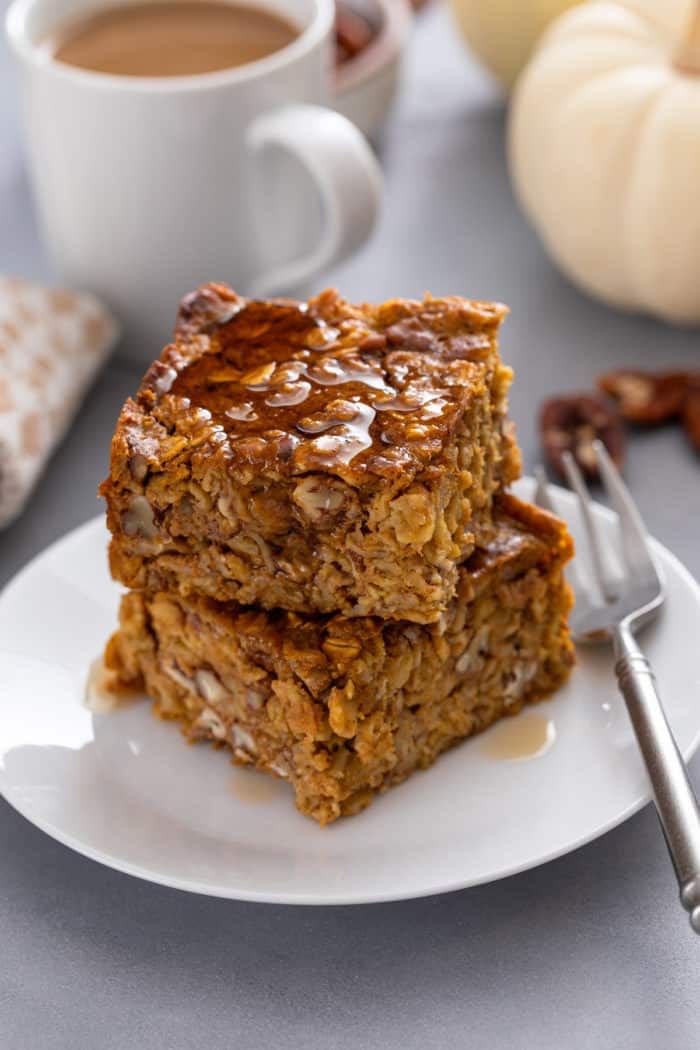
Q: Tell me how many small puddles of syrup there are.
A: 3